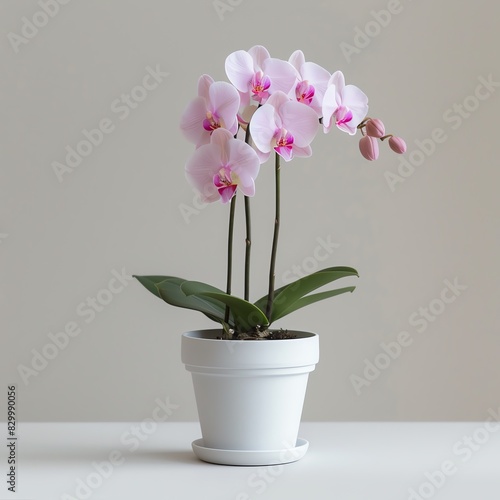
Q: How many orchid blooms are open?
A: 6